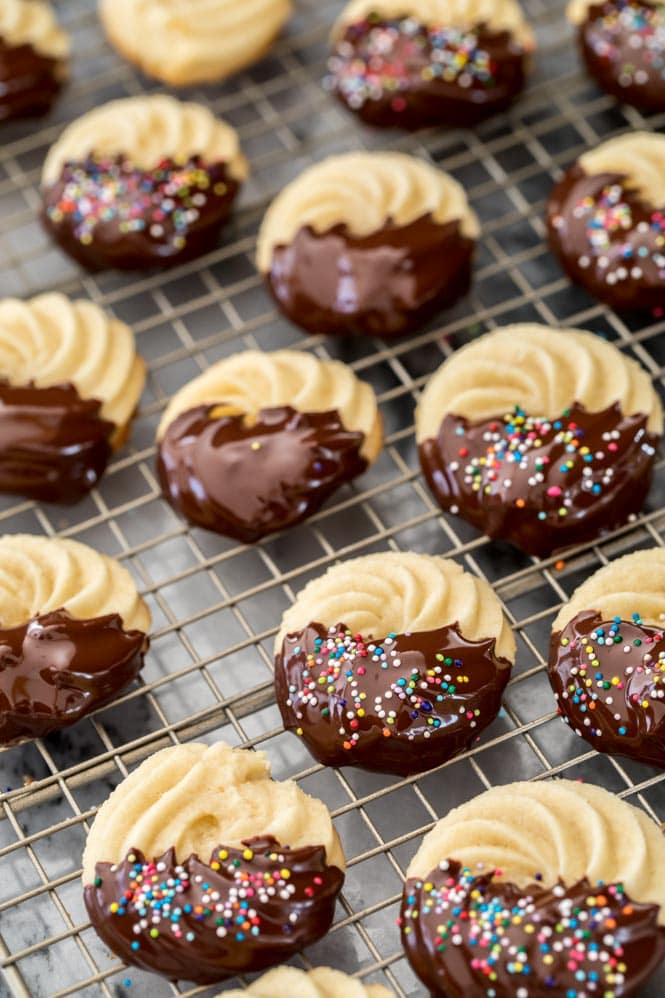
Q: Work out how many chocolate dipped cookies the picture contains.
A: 14